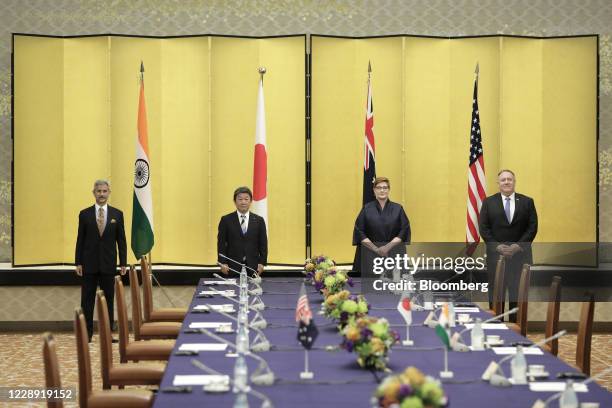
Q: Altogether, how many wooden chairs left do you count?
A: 6